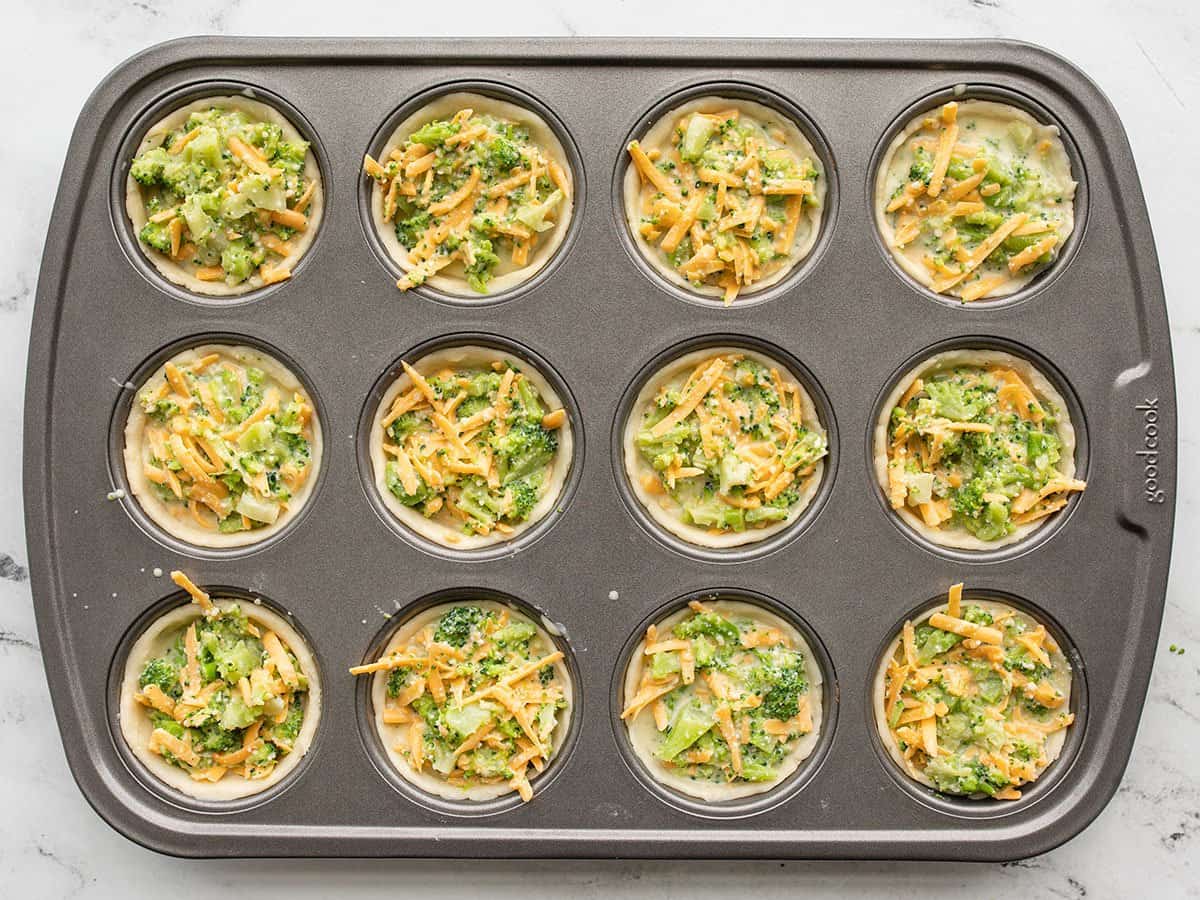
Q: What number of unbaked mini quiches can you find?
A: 12